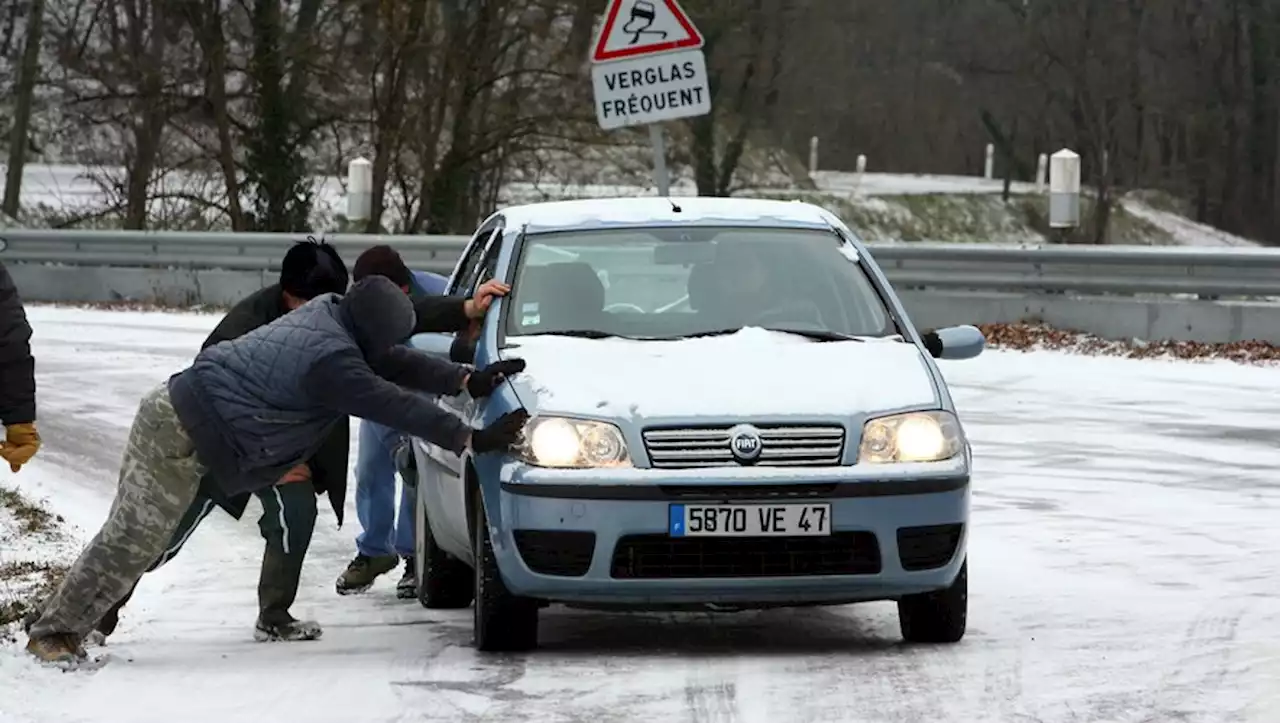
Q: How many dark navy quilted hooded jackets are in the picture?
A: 1